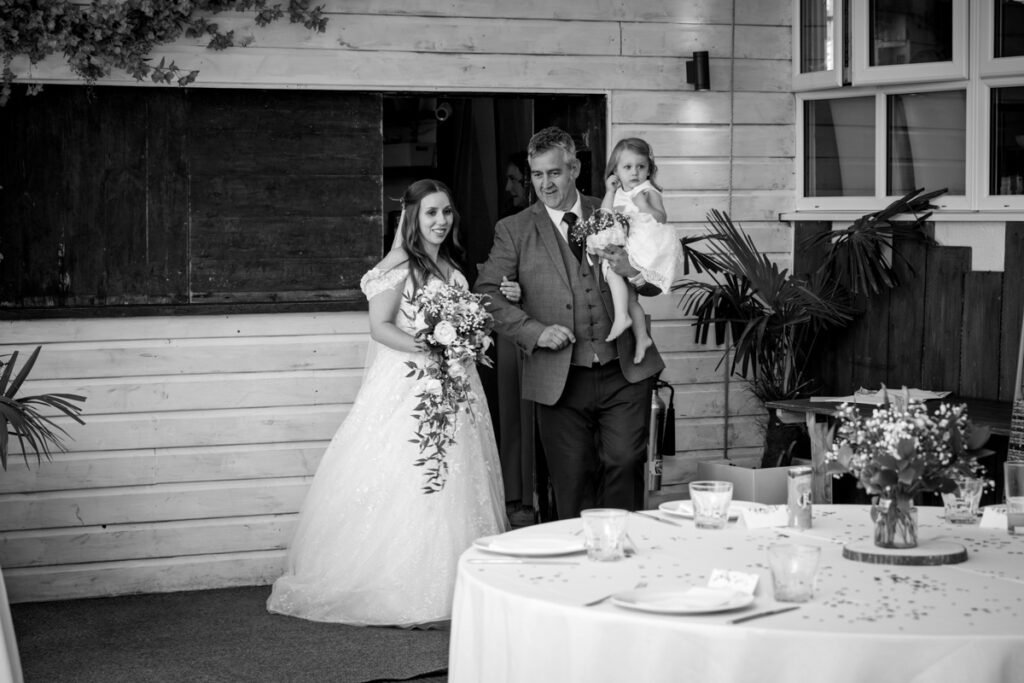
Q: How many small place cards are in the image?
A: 3